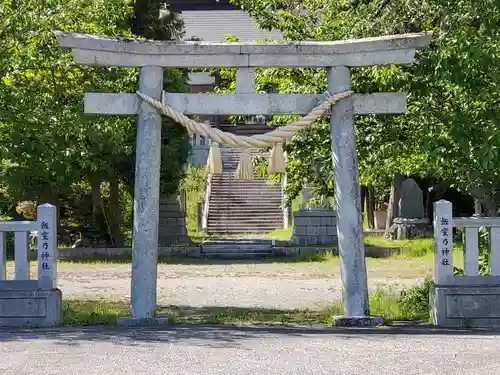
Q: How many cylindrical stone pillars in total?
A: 2